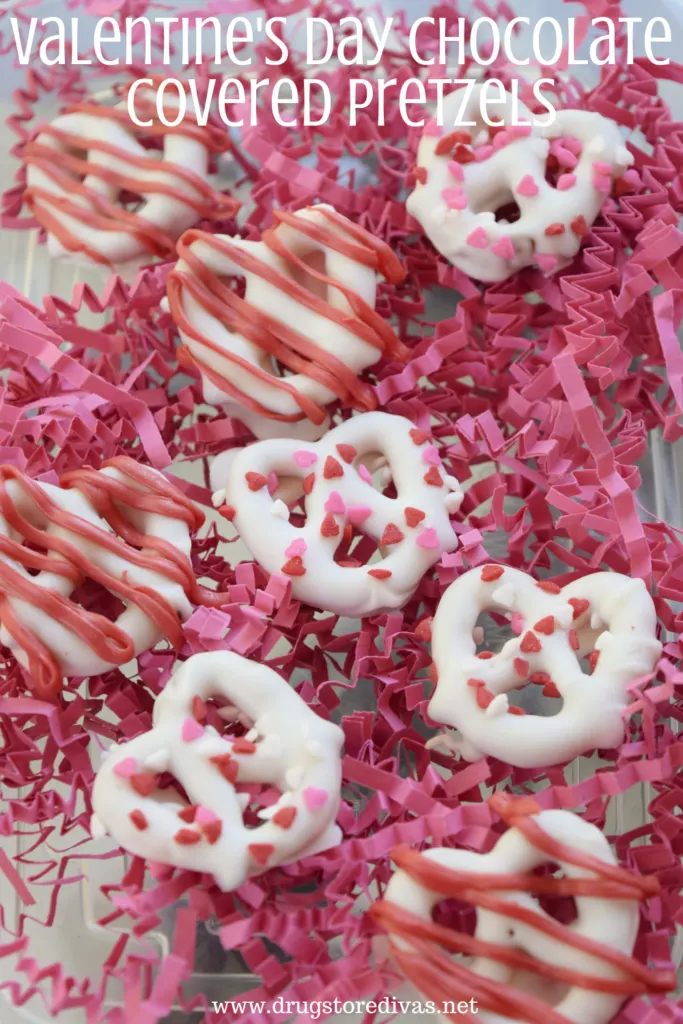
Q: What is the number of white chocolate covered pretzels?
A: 8